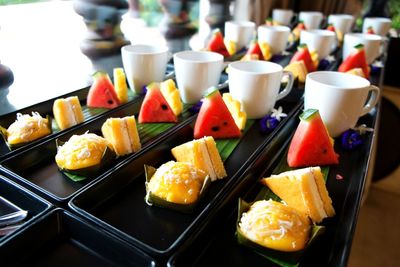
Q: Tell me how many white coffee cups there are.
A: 12